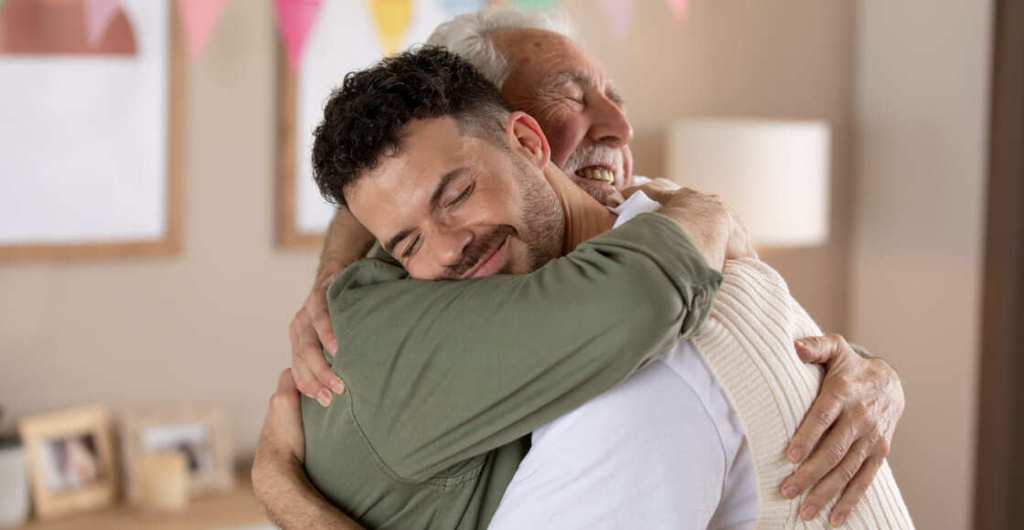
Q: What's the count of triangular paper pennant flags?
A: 8